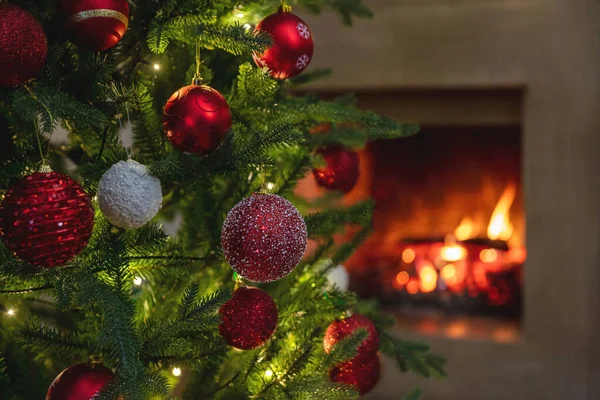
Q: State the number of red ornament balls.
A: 11